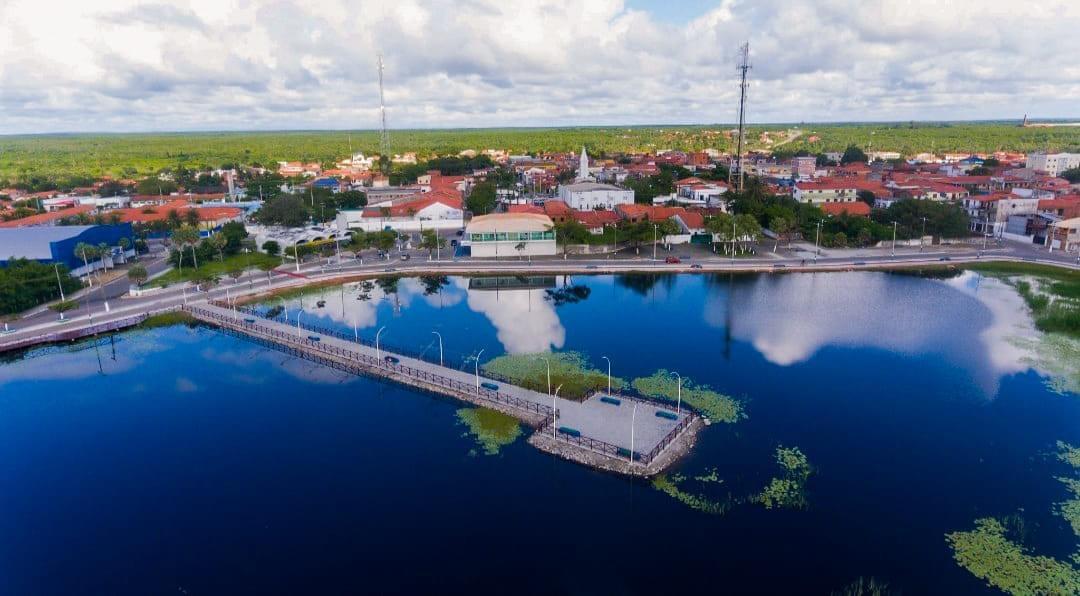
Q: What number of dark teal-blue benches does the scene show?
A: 8